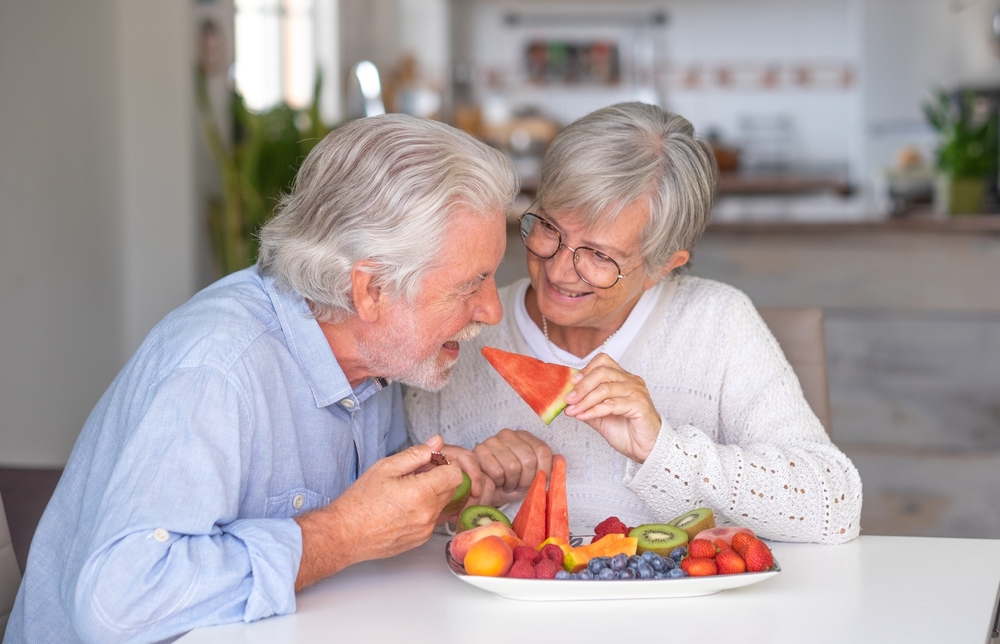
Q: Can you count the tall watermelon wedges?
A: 2